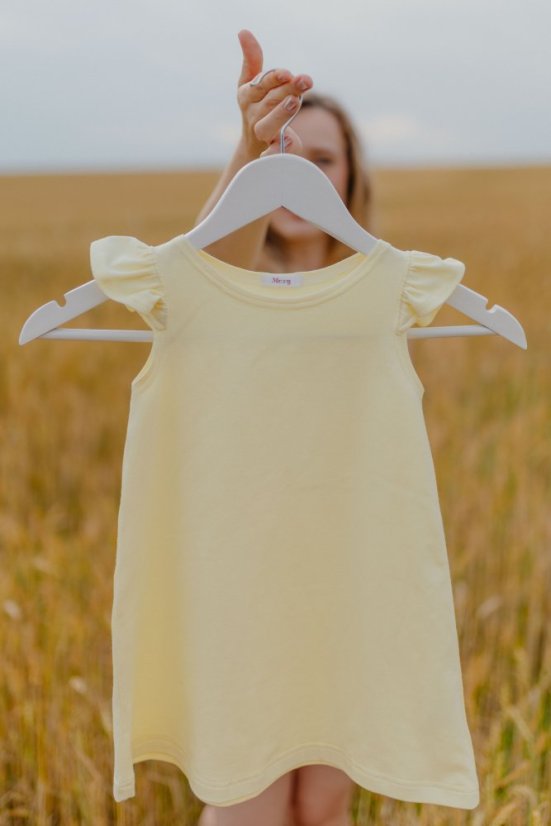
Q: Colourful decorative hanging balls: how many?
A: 0